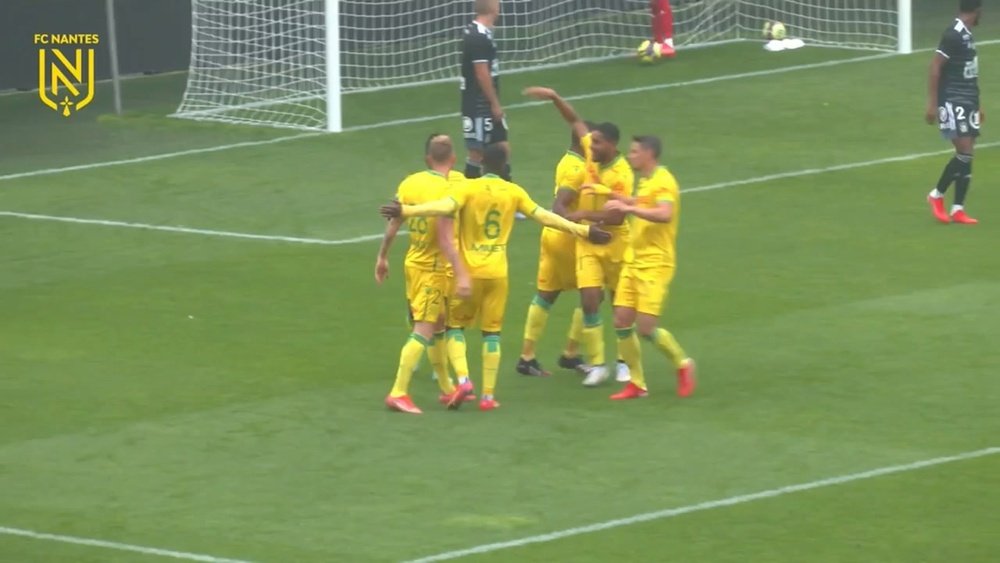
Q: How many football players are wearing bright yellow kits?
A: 6